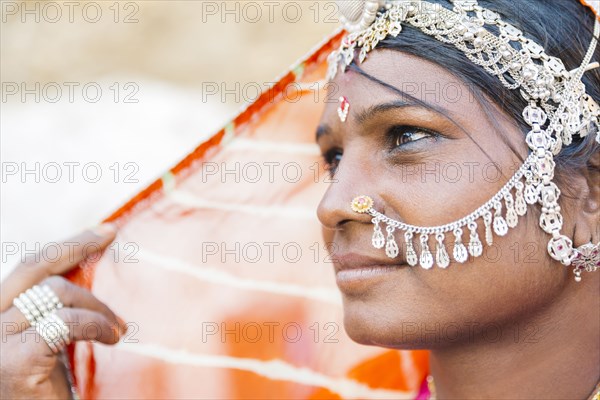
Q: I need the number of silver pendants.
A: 12